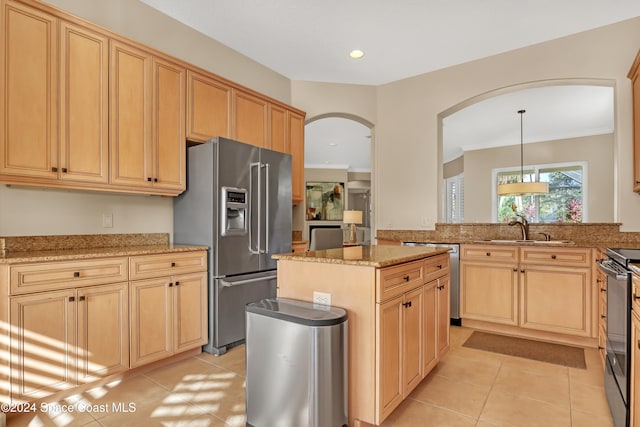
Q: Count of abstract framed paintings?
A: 1